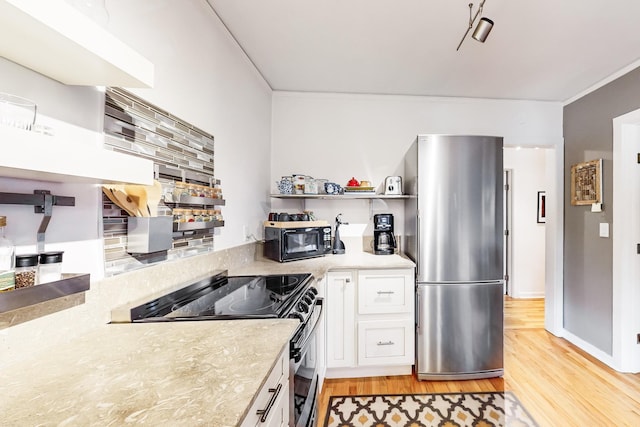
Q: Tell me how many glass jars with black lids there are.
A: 2